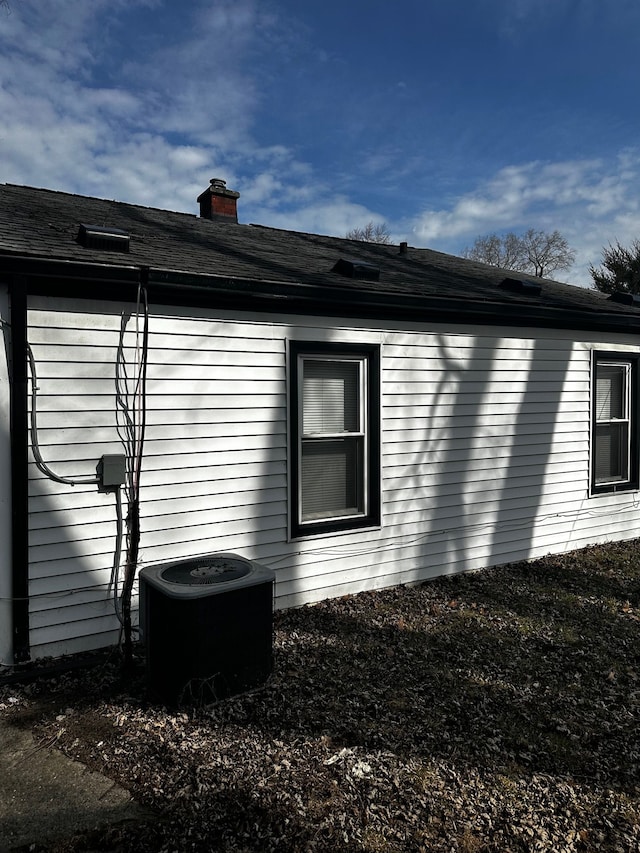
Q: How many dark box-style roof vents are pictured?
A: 4